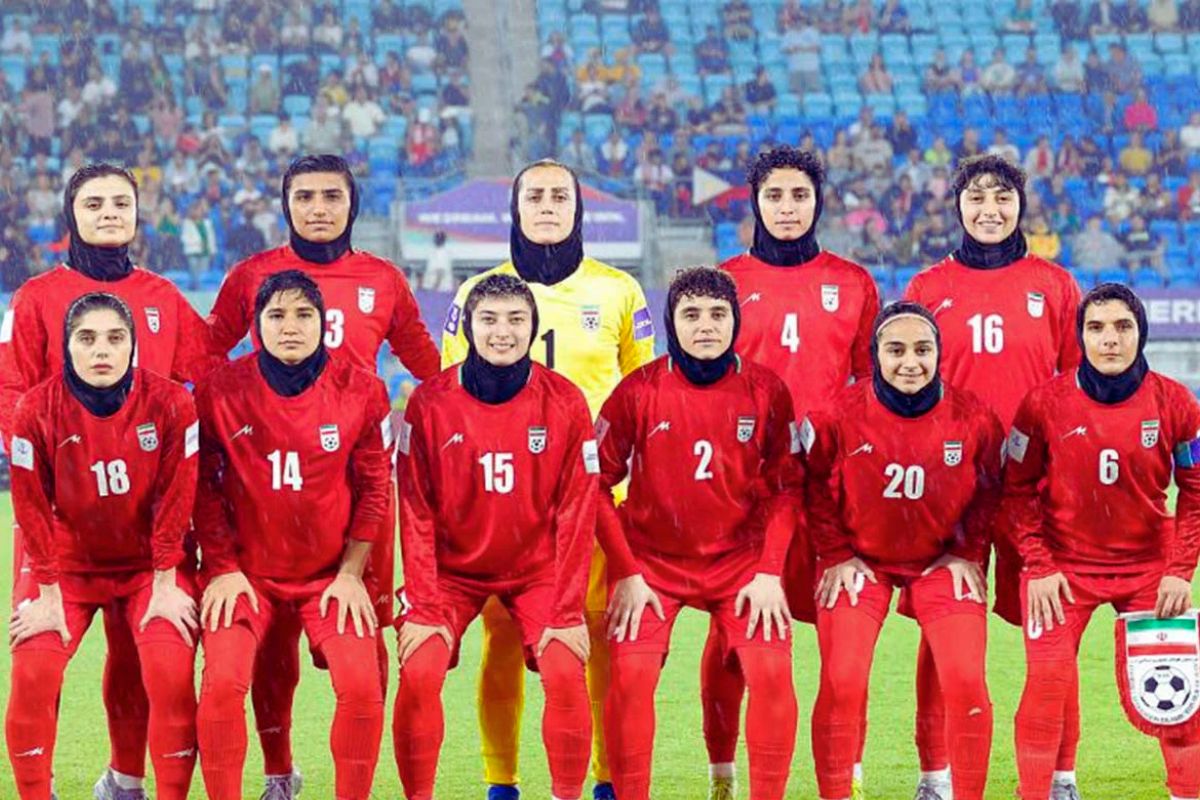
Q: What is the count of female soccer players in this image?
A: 11